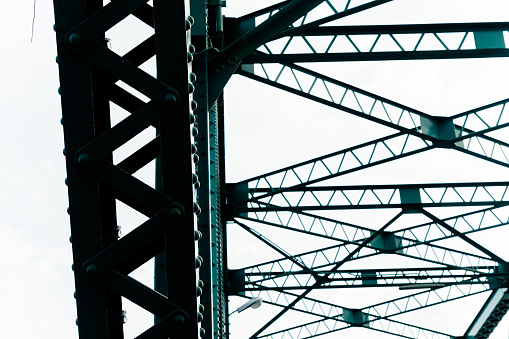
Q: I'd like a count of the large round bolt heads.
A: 6